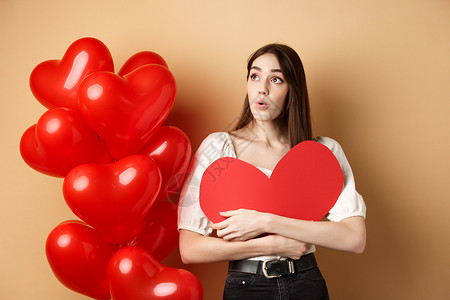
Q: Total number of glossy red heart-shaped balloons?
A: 9